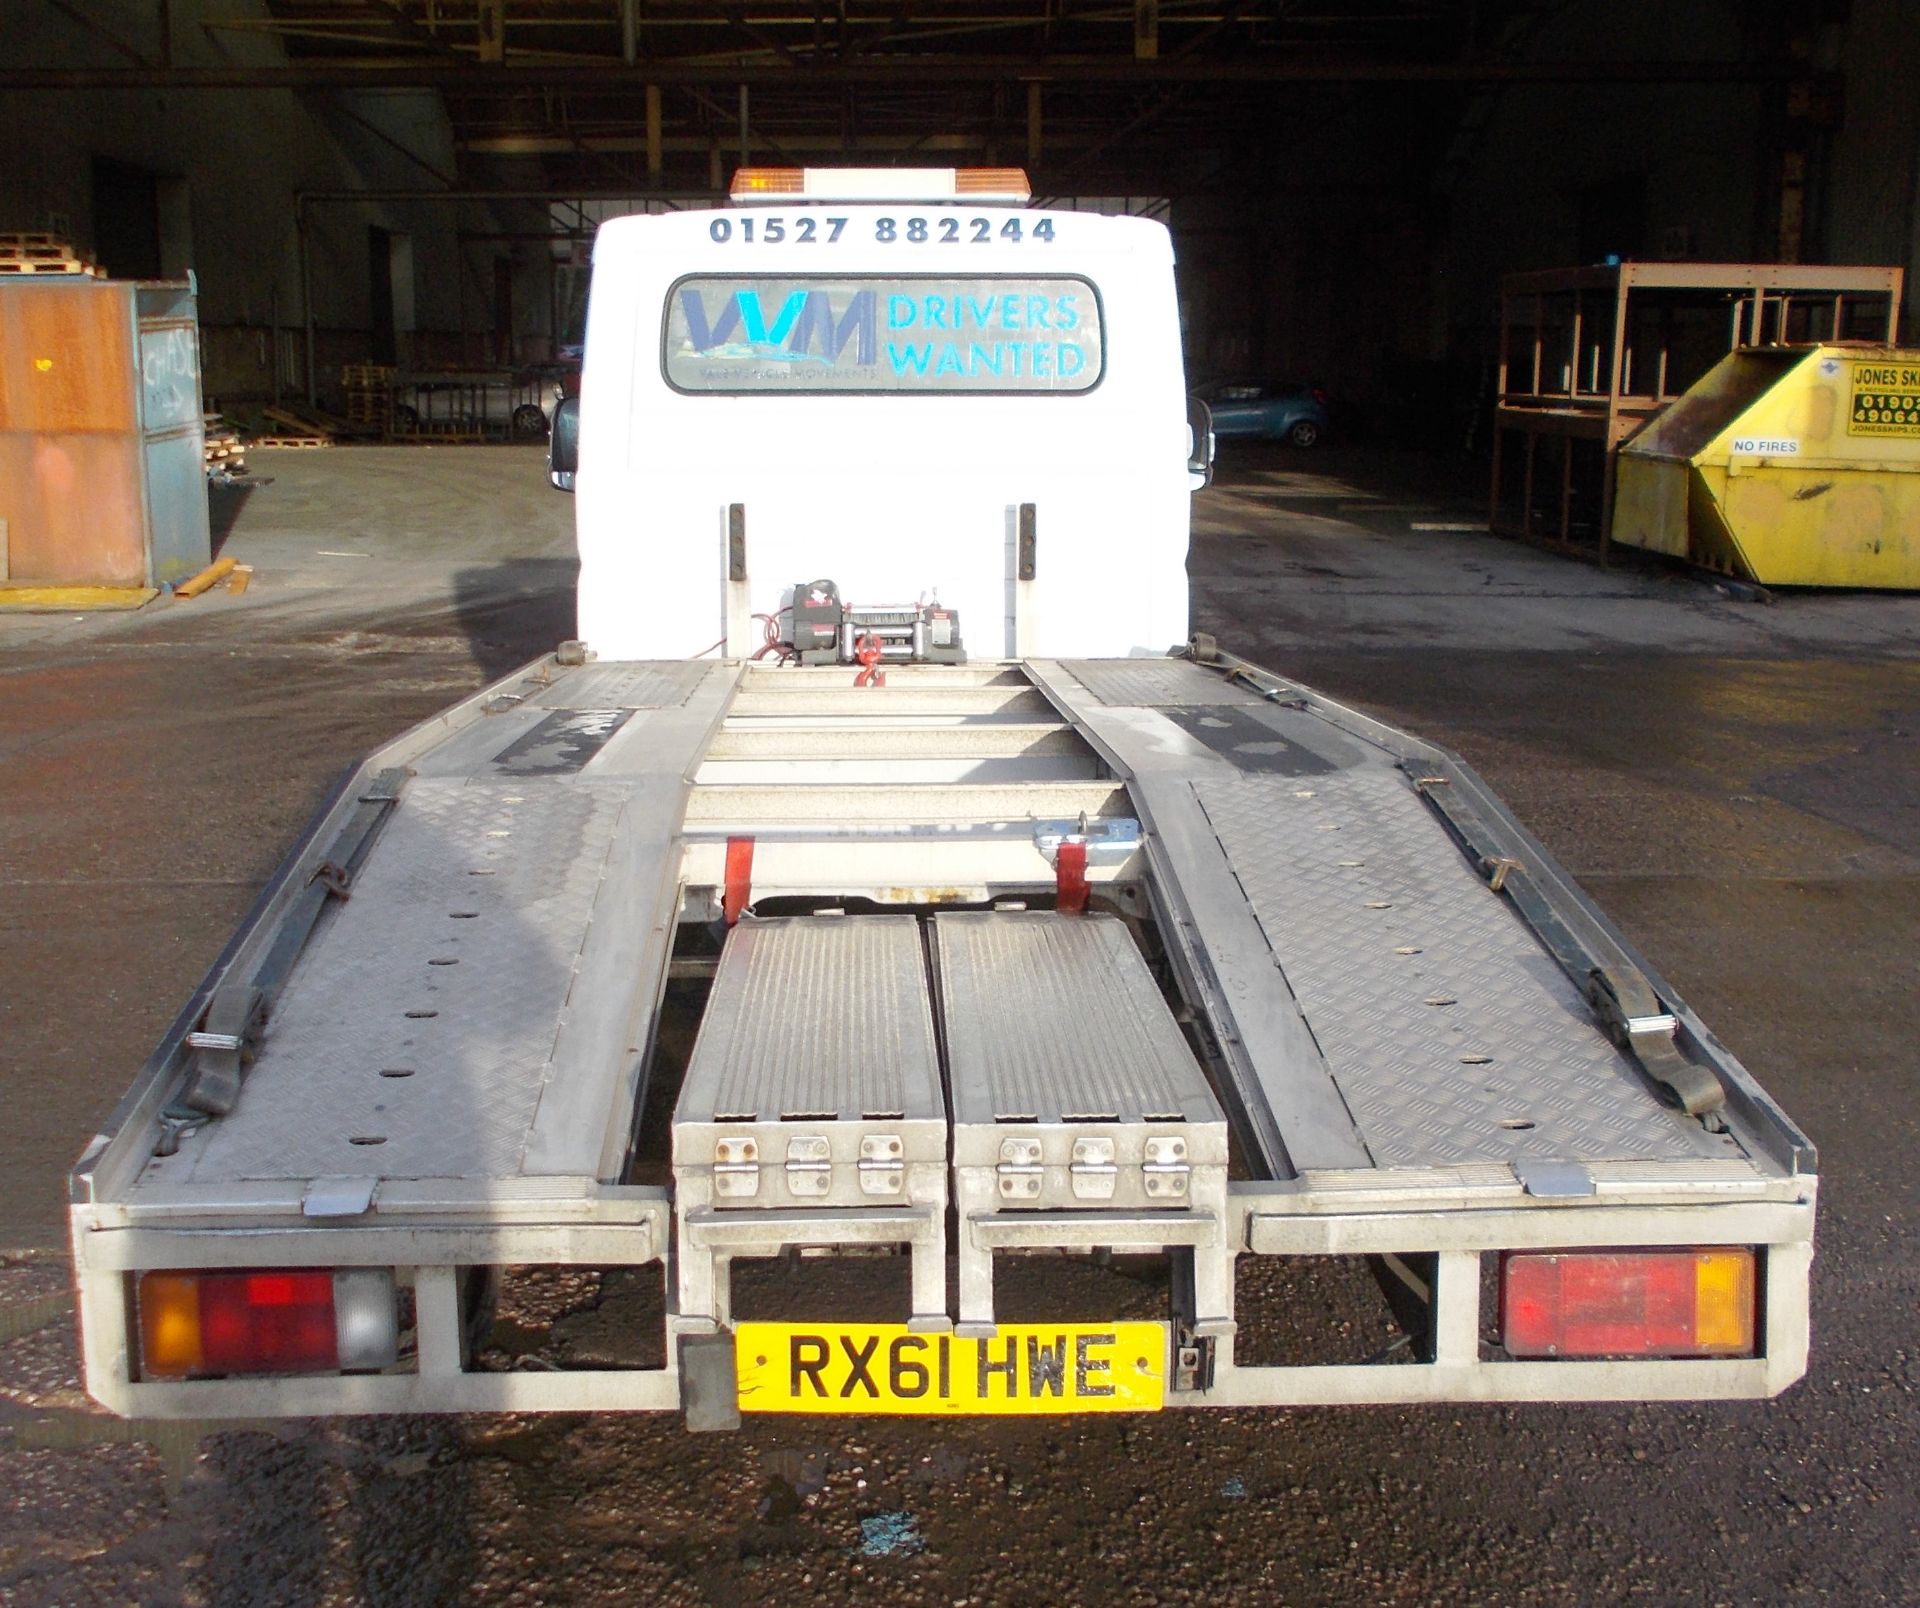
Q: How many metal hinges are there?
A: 6